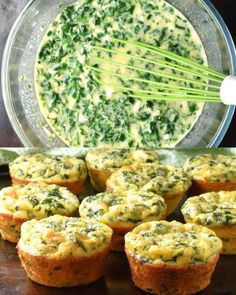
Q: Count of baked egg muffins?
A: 9